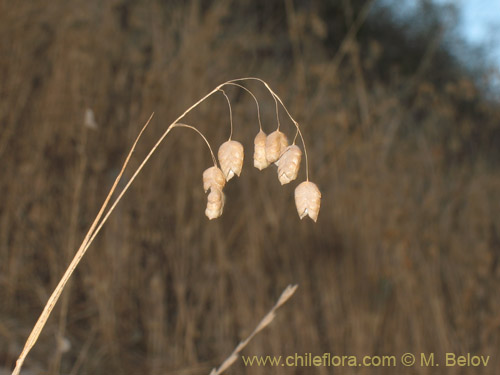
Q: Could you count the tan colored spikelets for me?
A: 7